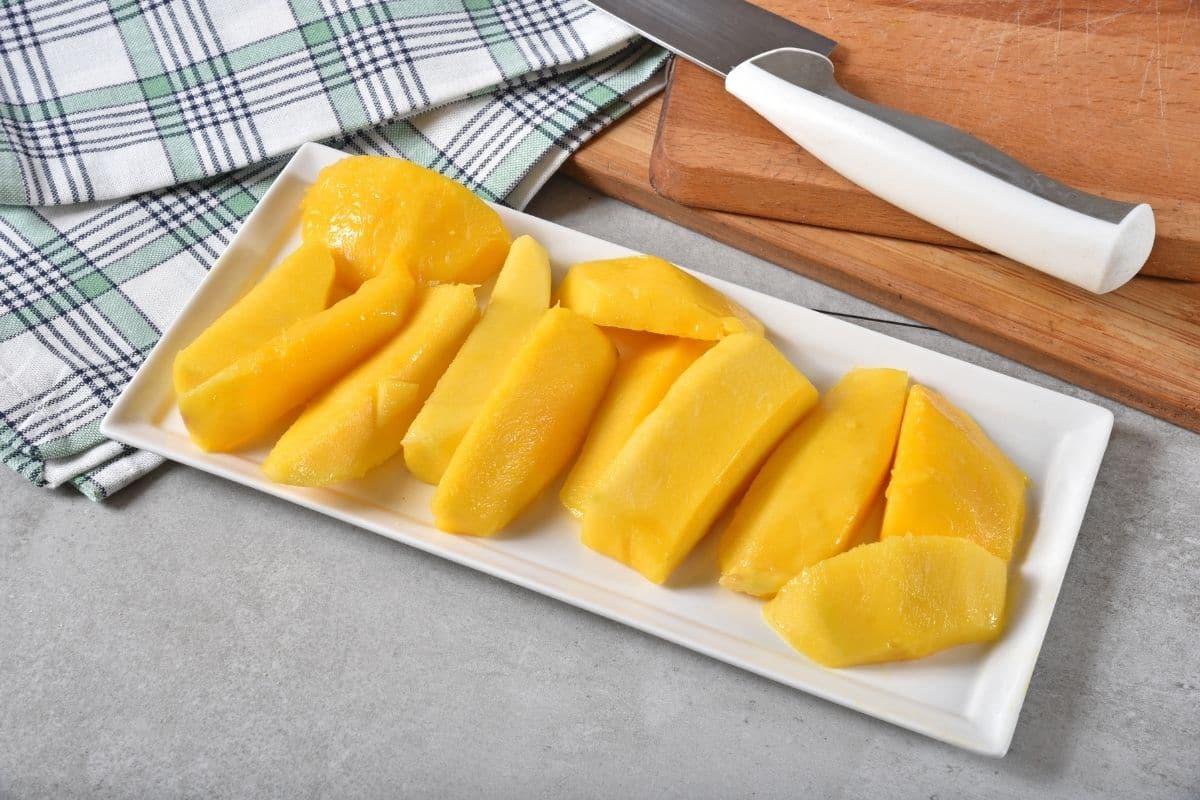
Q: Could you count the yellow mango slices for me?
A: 12